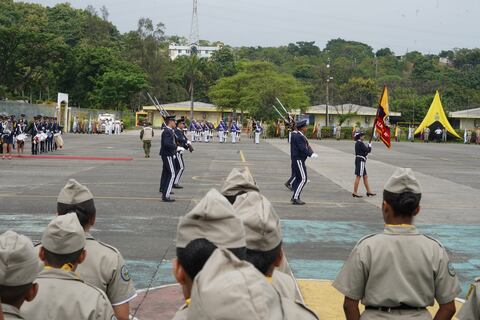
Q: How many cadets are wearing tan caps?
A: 8